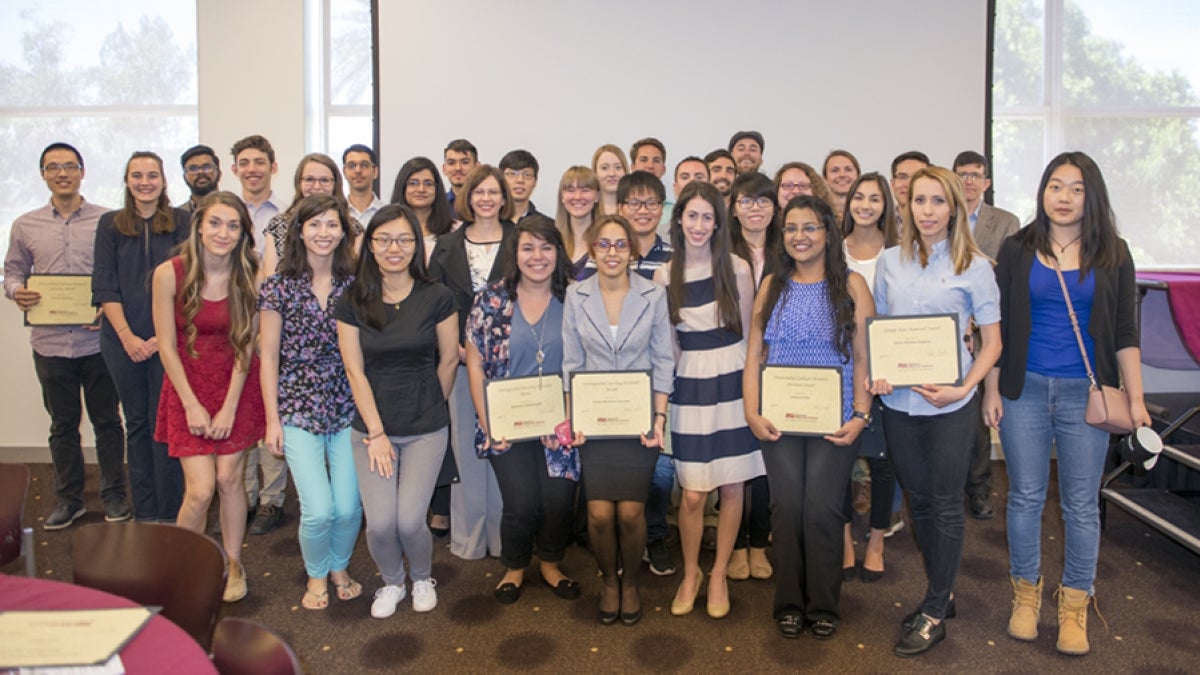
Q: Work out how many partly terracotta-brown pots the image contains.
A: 0